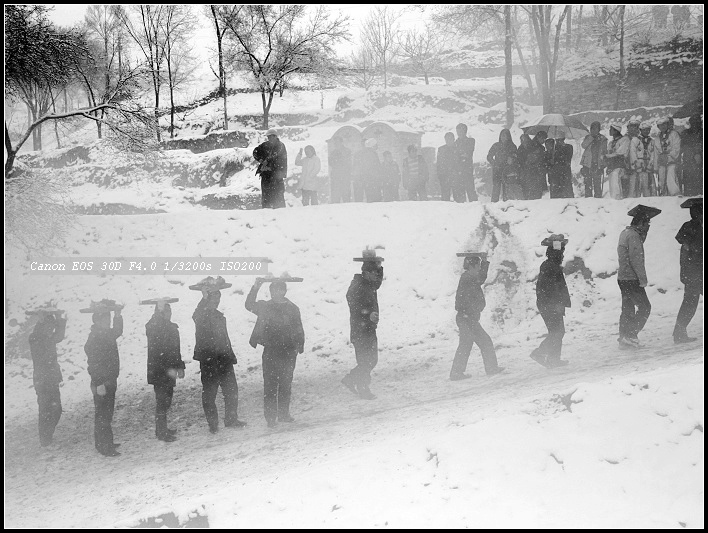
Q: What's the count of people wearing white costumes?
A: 4